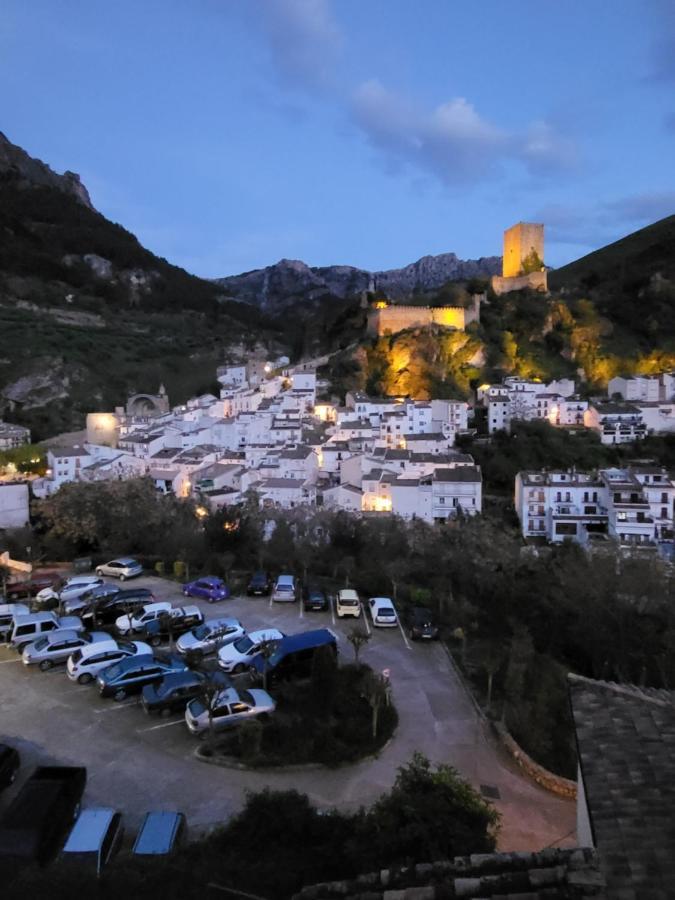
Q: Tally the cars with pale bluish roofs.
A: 2